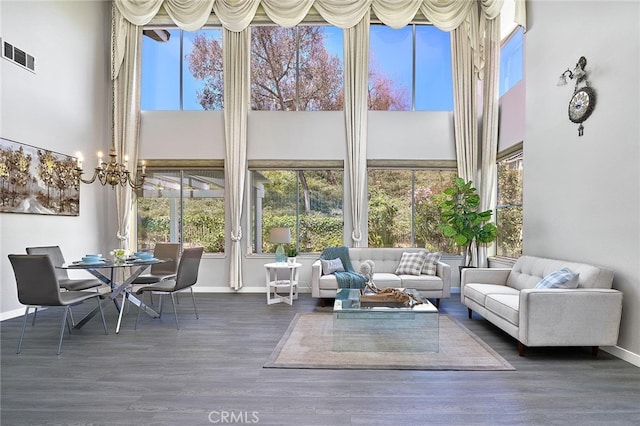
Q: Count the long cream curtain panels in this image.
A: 5